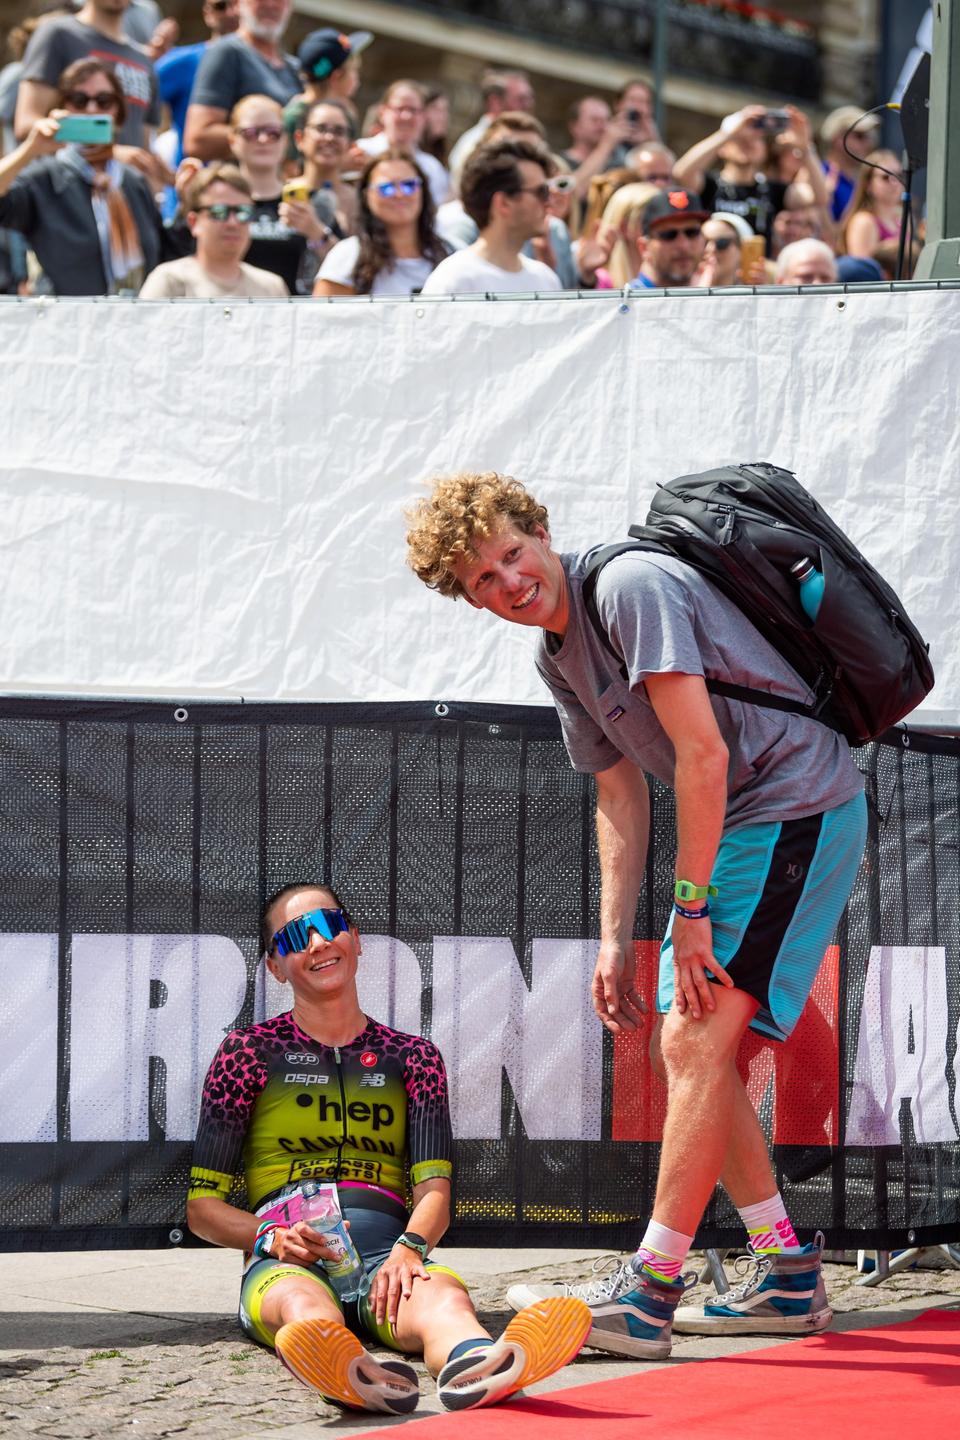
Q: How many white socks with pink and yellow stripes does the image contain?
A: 2